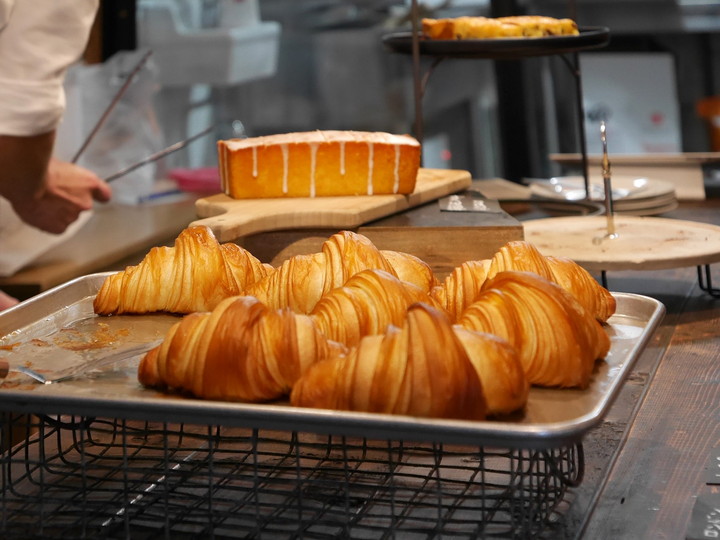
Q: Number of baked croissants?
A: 7